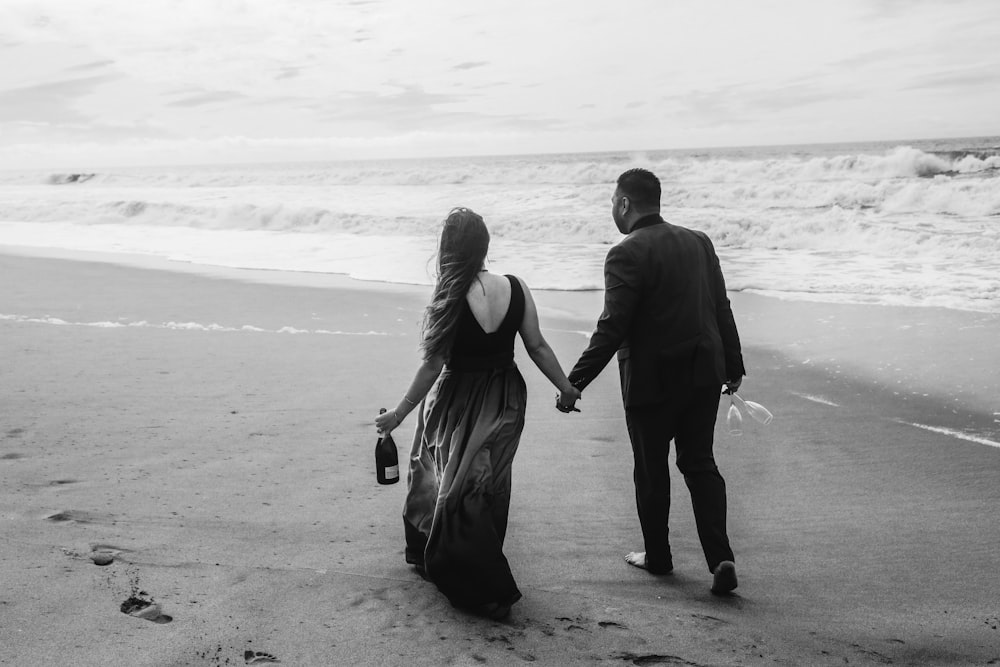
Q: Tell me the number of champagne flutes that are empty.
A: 2